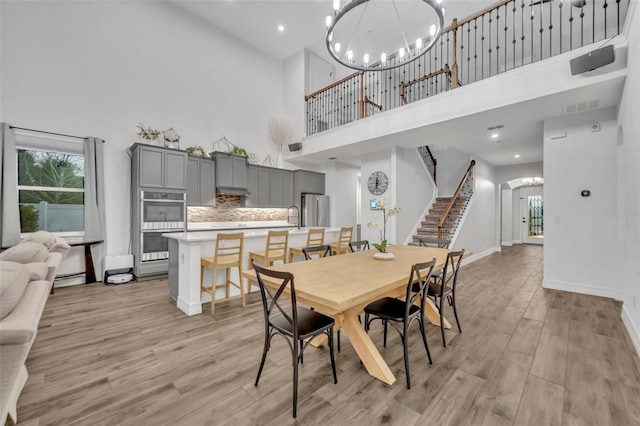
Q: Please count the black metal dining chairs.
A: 6